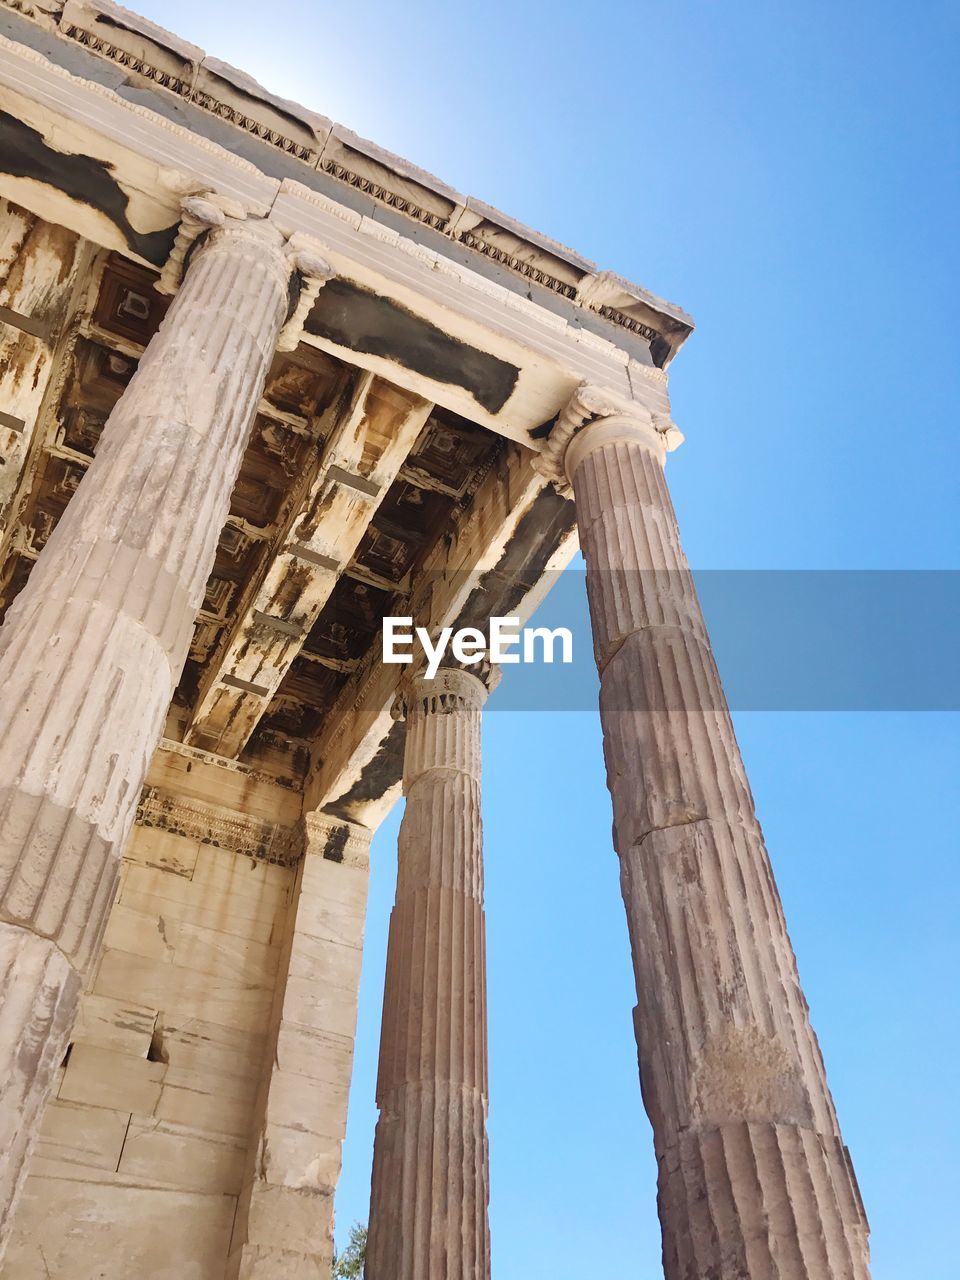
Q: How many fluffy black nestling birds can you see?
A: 0